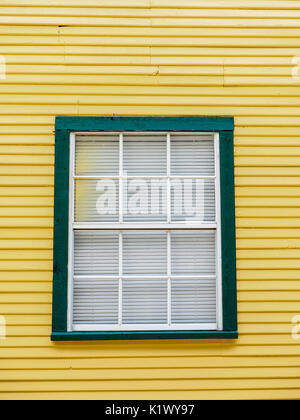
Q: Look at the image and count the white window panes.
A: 12